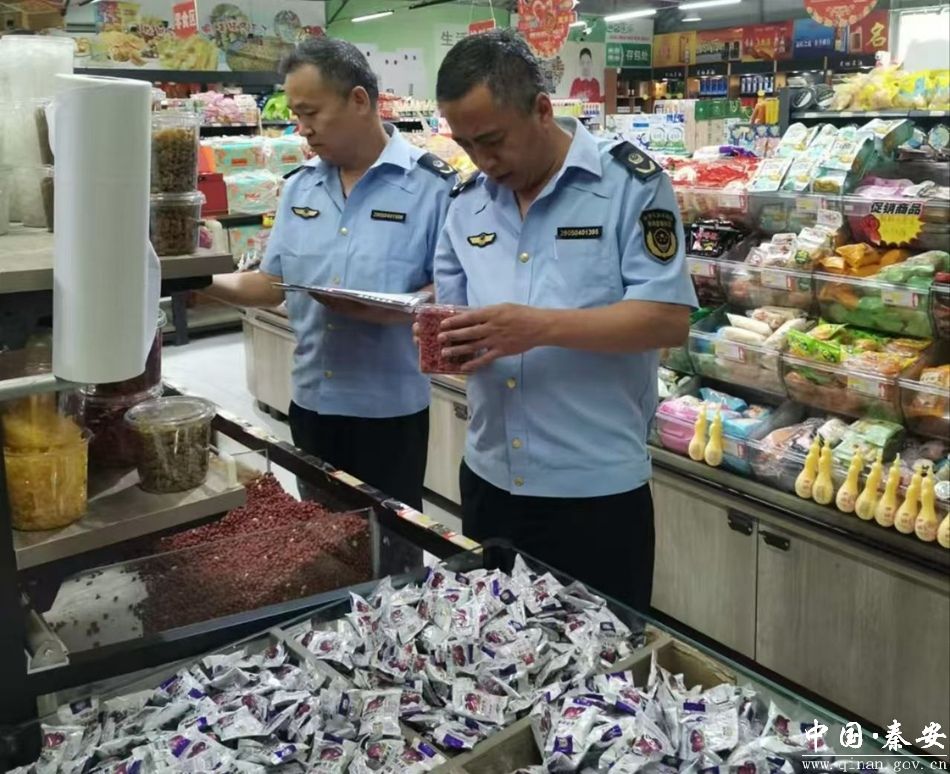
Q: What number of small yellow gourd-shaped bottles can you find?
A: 10